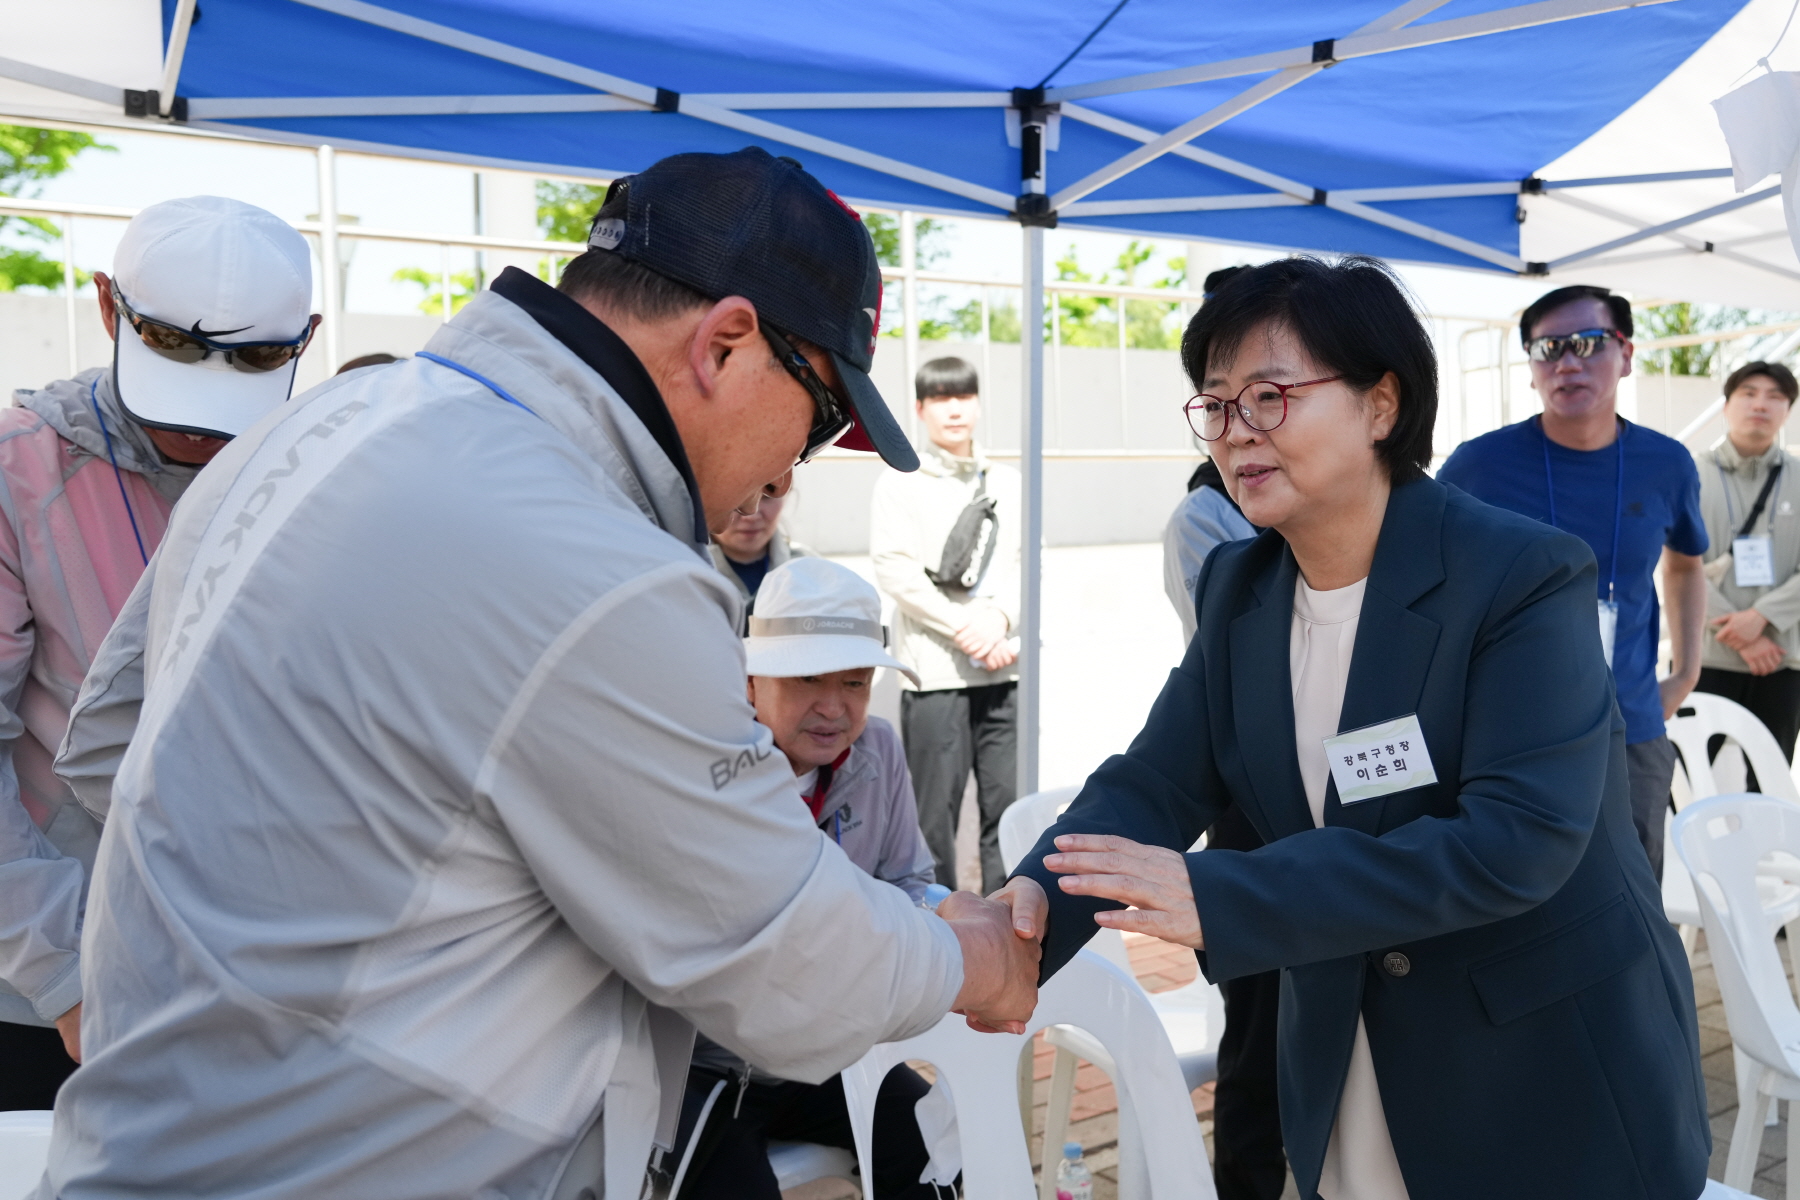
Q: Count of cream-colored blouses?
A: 1